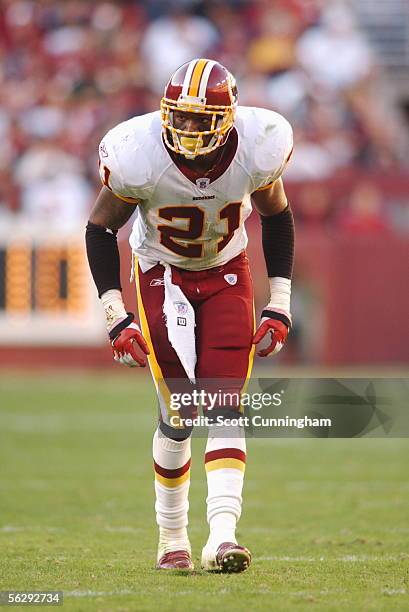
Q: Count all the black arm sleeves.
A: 2